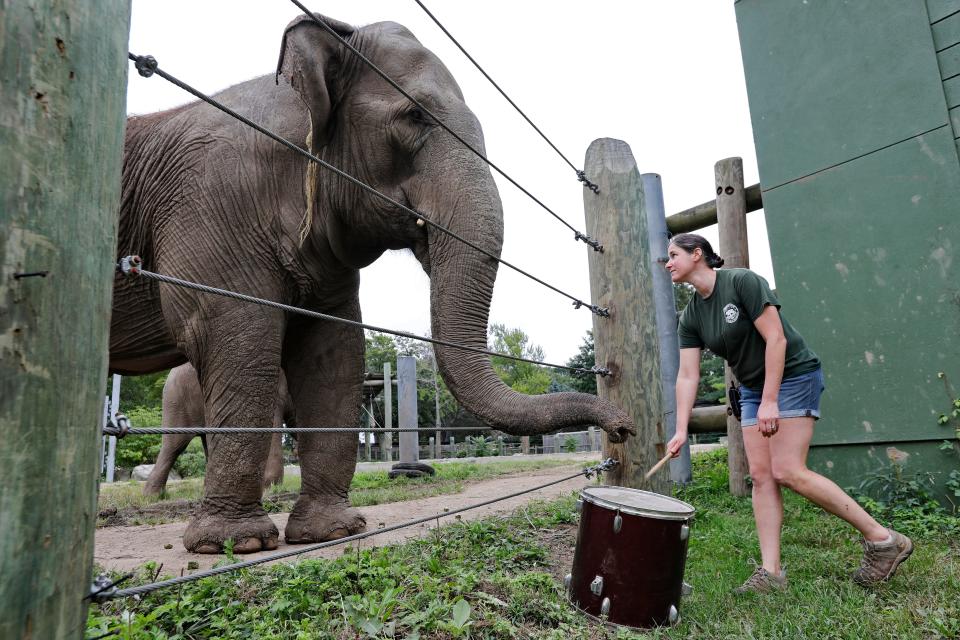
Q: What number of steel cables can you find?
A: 6